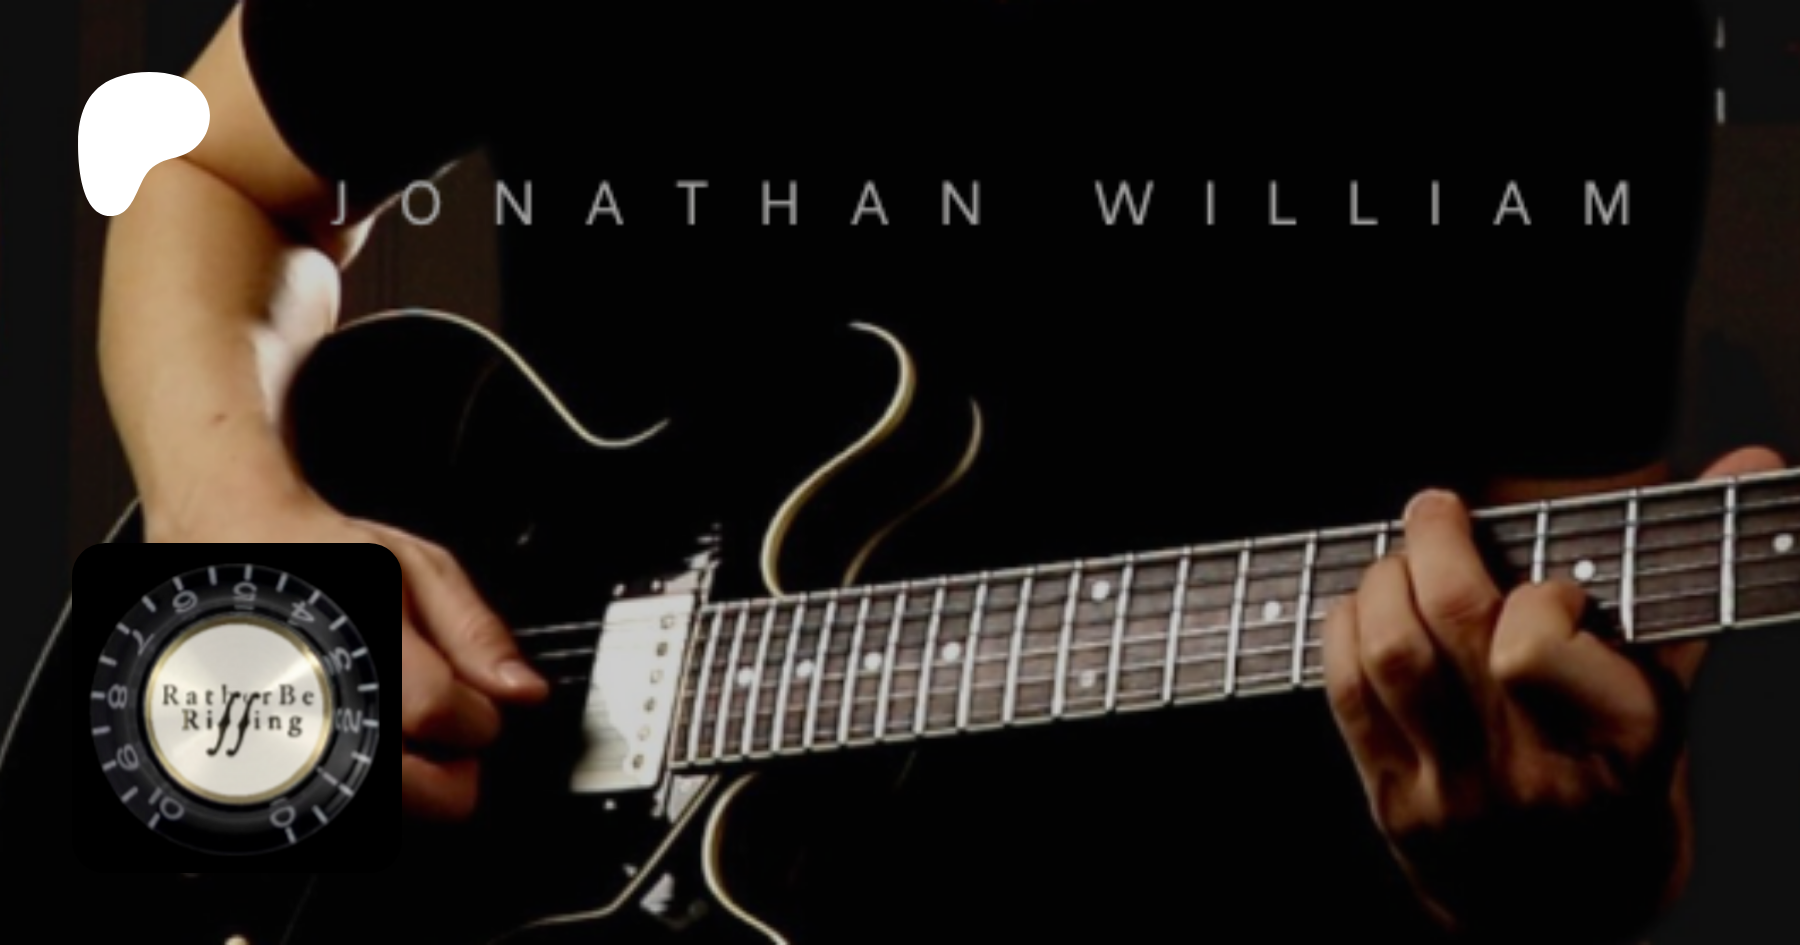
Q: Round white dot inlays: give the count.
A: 9